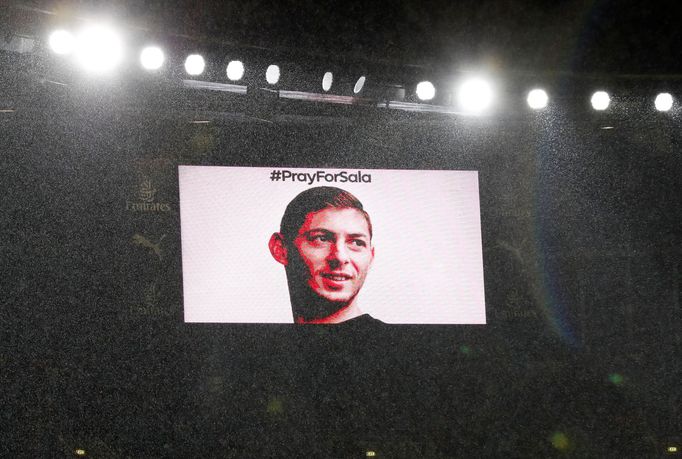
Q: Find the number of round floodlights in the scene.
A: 13